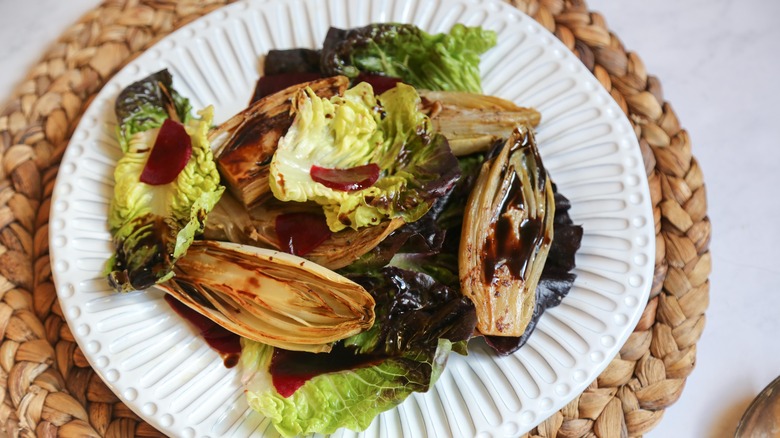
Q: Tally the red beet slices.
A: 7